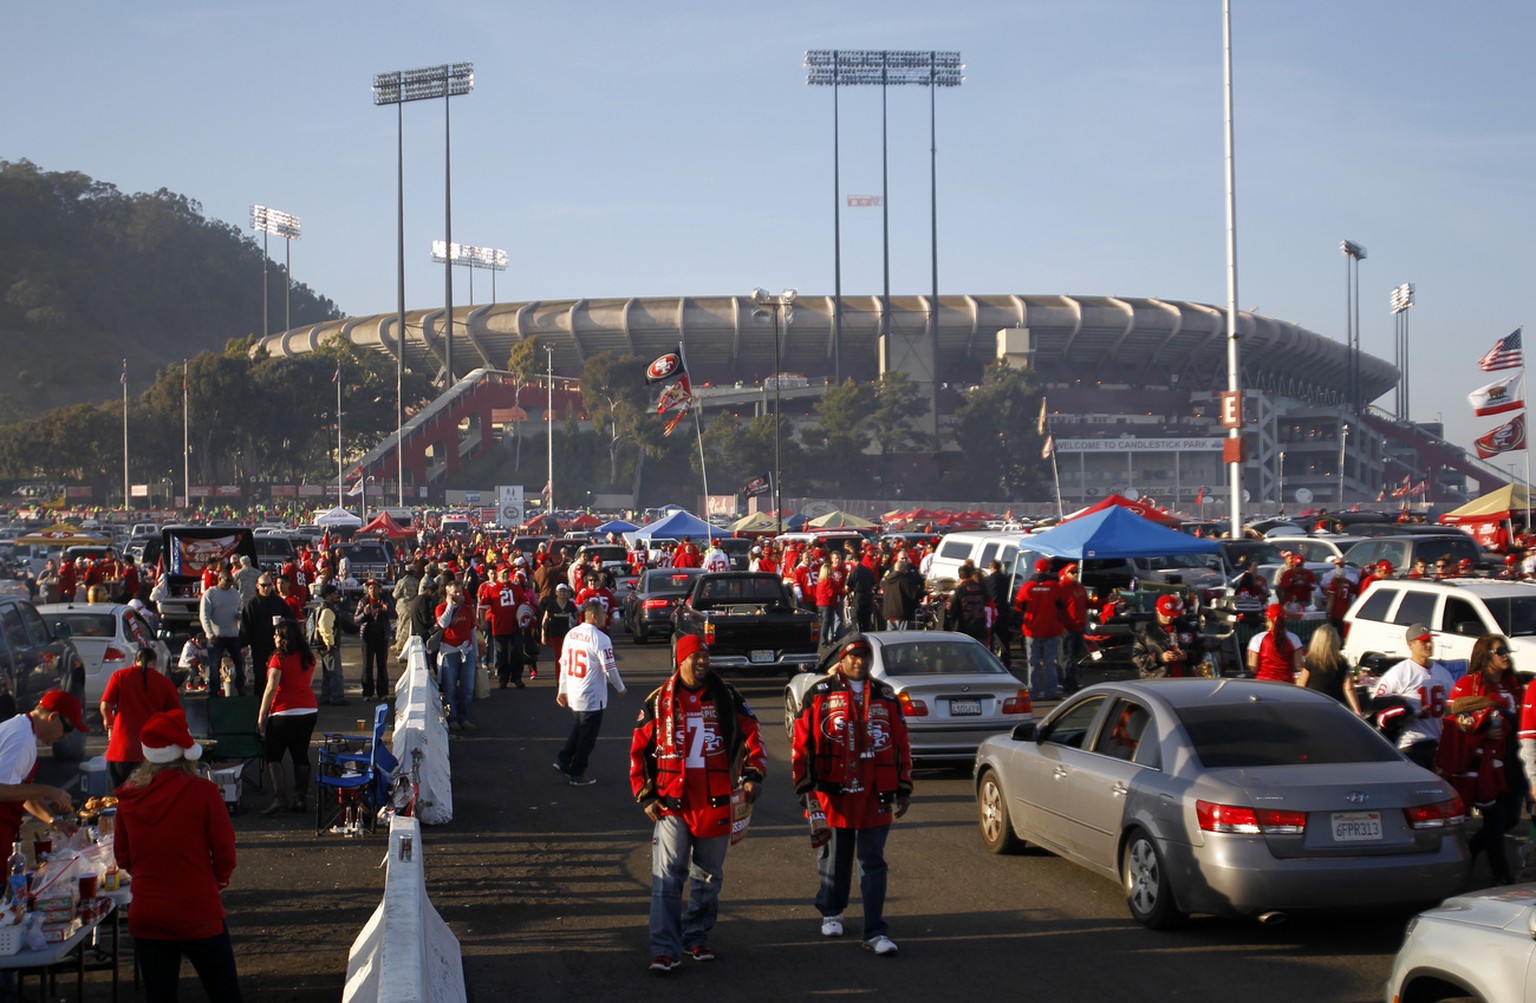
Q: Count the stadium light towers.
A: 6